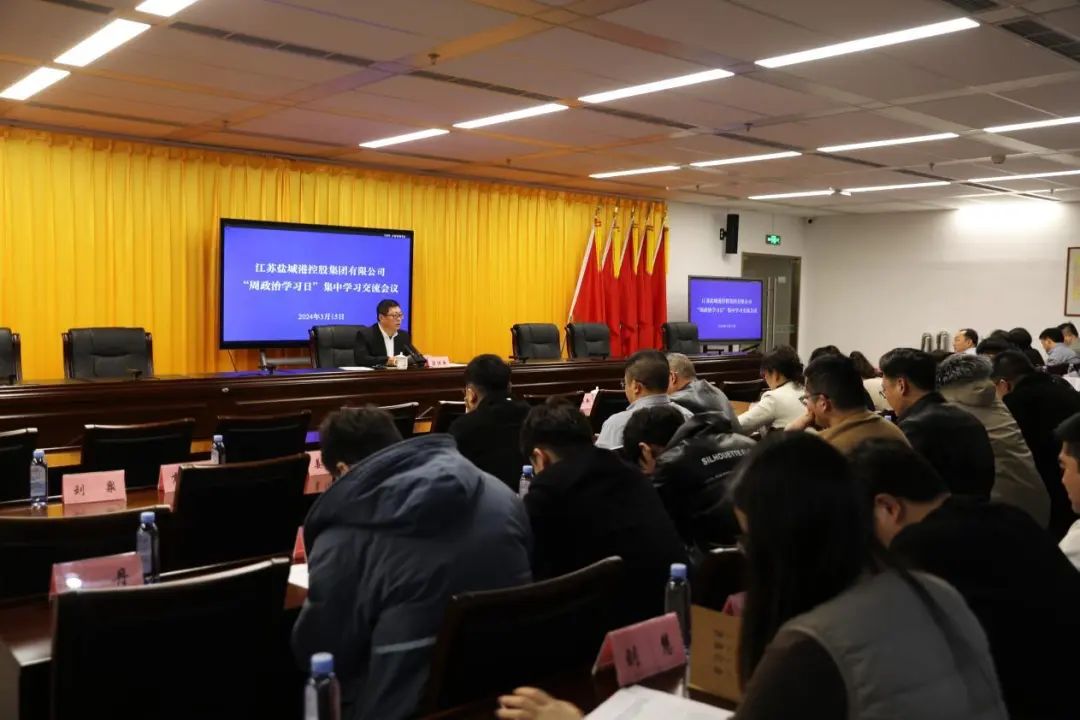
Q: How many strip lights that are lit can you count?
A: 14